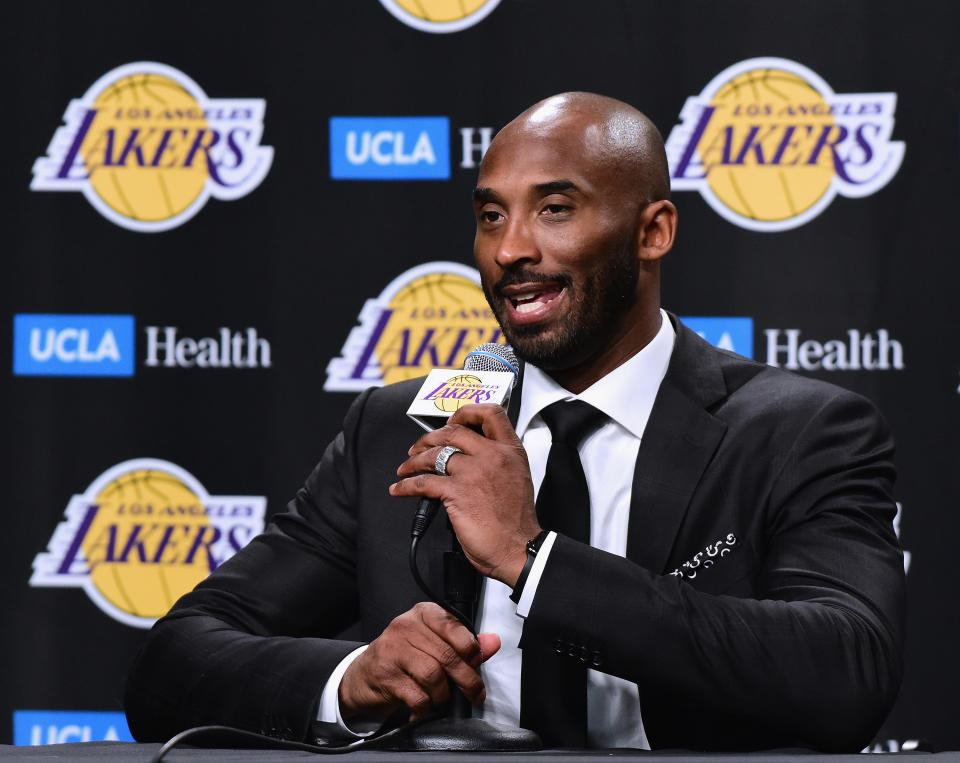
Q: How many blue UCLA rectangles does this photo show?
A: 4